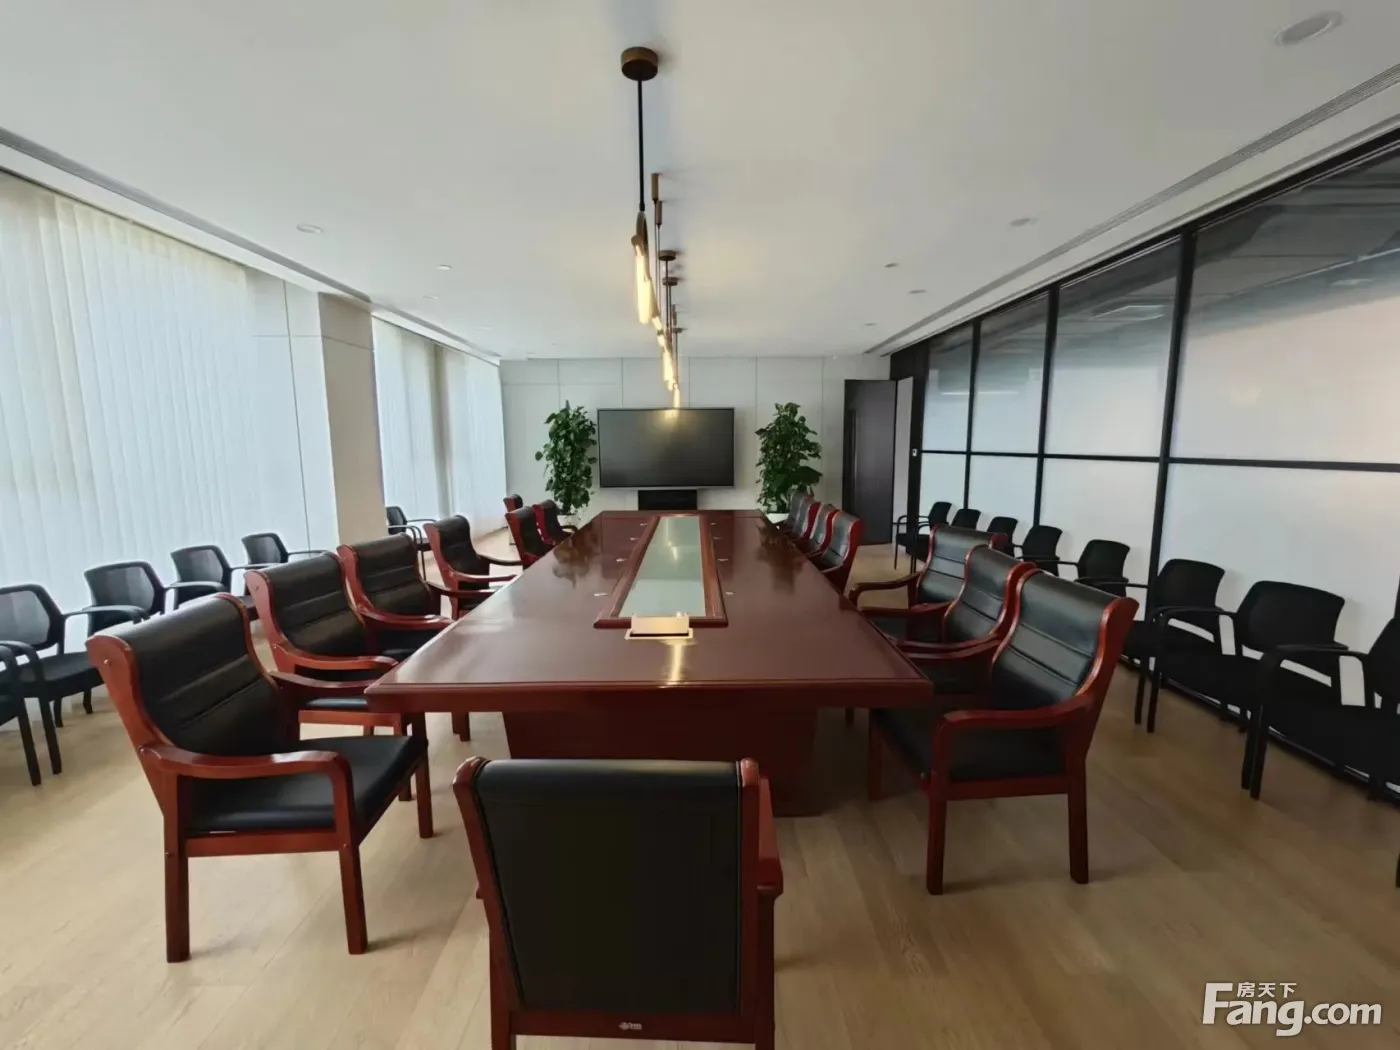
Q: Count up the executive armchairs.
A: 15